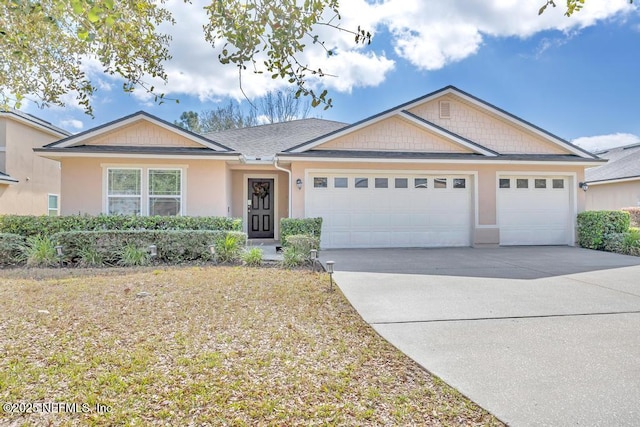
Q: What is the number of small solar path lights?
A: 5